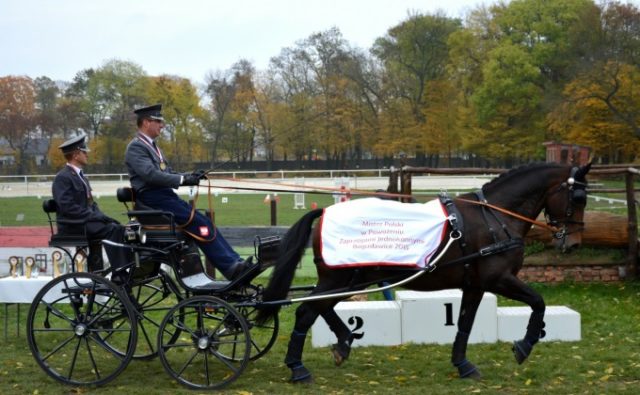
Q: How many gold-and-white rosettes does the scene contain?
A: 4